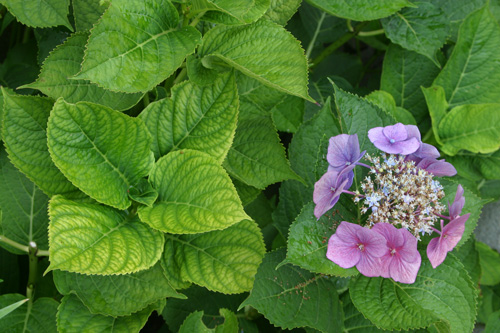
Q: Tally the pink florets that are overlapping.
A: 2